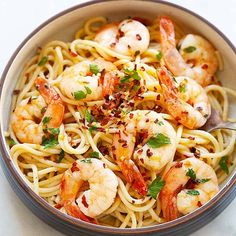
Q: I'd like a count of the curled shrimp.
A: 8